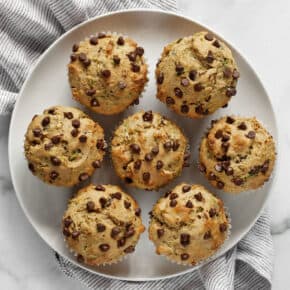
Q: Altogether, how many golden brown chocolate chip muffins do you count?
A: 7